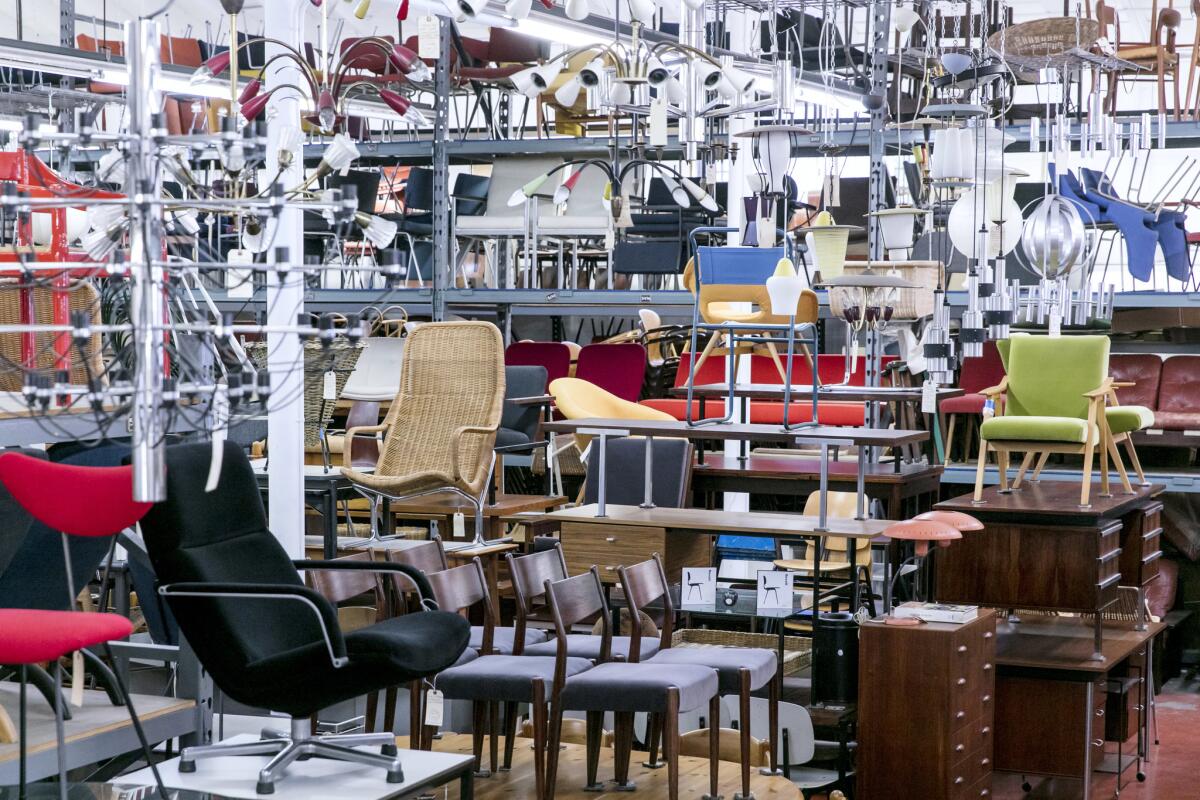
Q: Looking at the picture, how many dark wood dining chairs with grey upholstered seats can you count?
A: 6